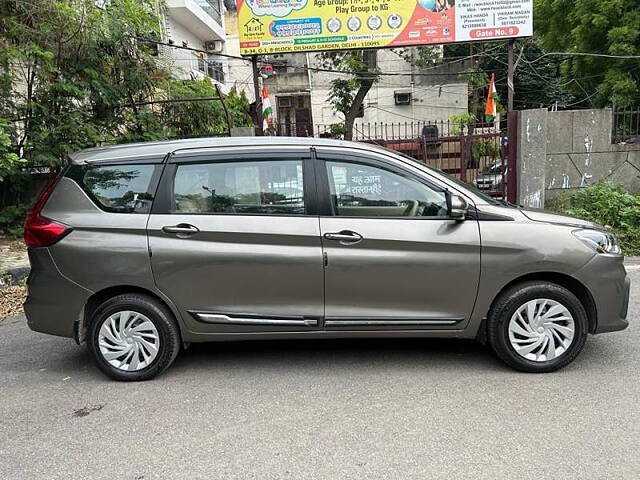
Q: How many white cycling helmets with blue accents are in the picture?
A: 0